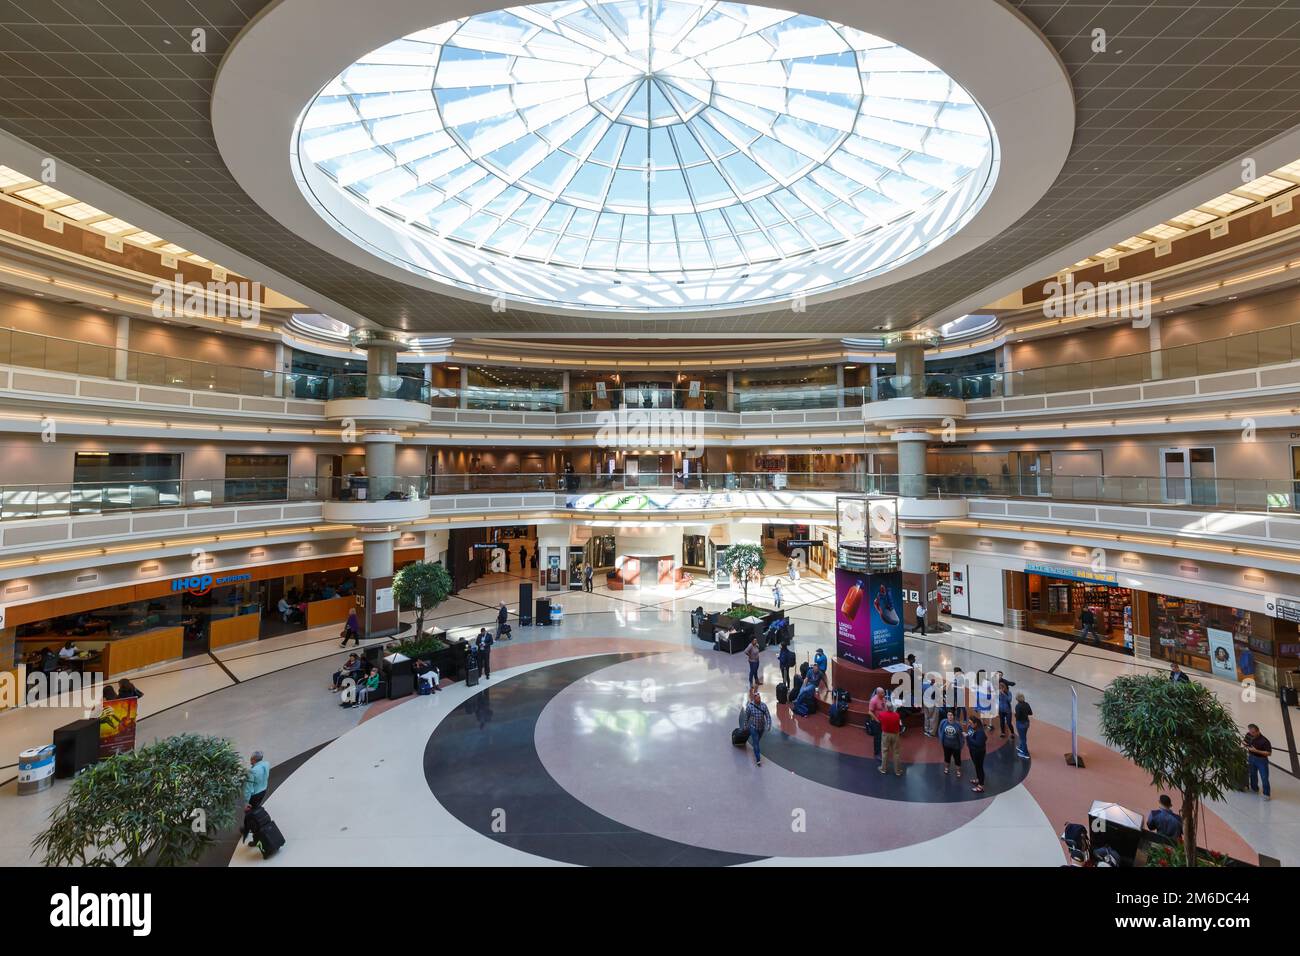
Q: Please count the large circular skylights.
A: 1